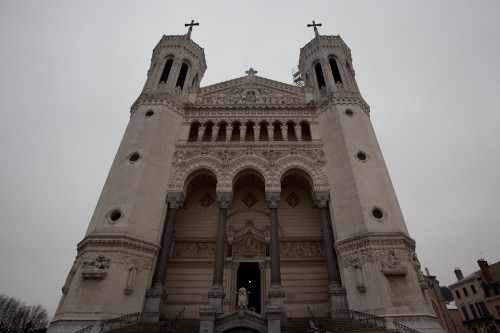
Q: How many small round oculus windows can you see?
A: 6